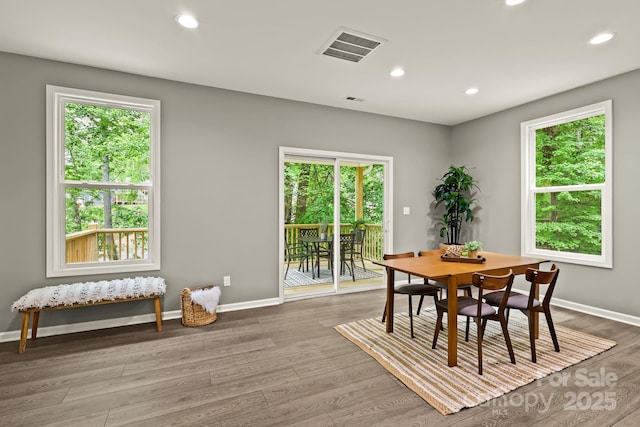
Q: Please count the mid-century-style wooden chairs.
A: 4